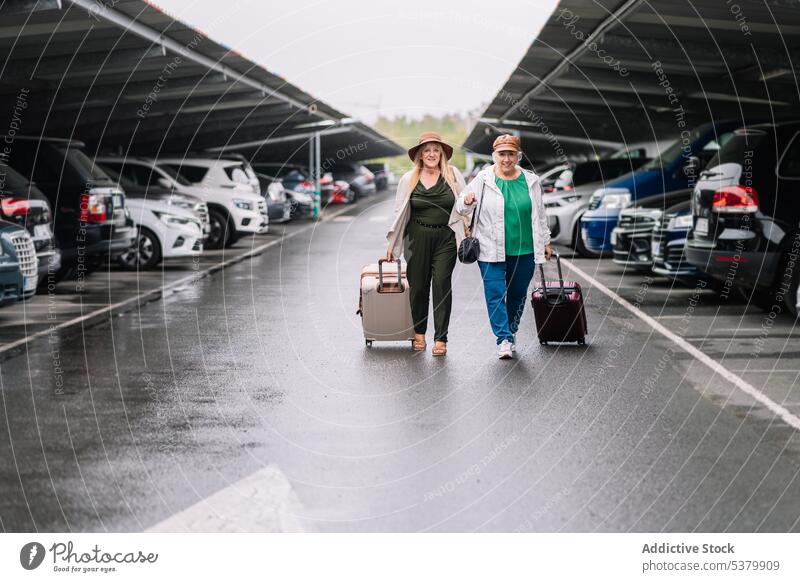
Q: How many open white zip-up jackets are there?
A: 1